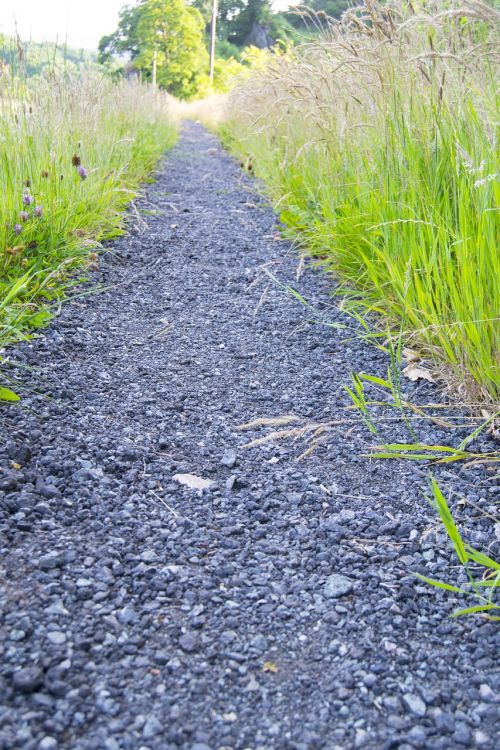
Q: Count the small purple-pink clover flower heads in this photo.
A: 5